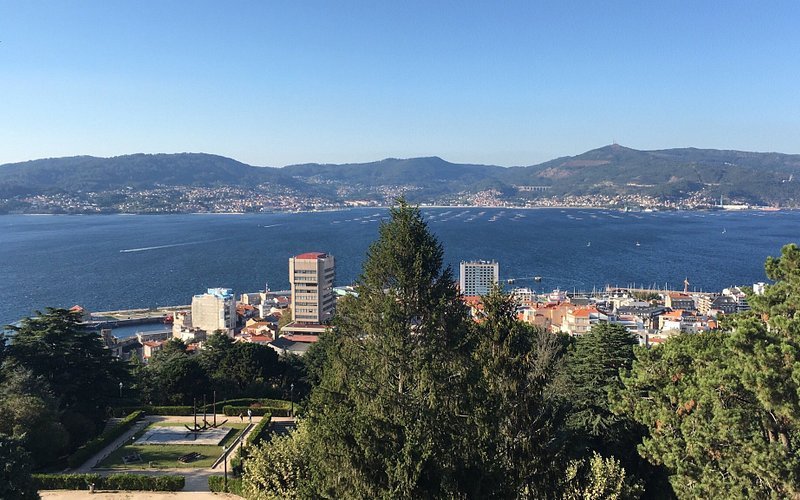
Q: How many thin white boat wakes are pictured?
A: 2